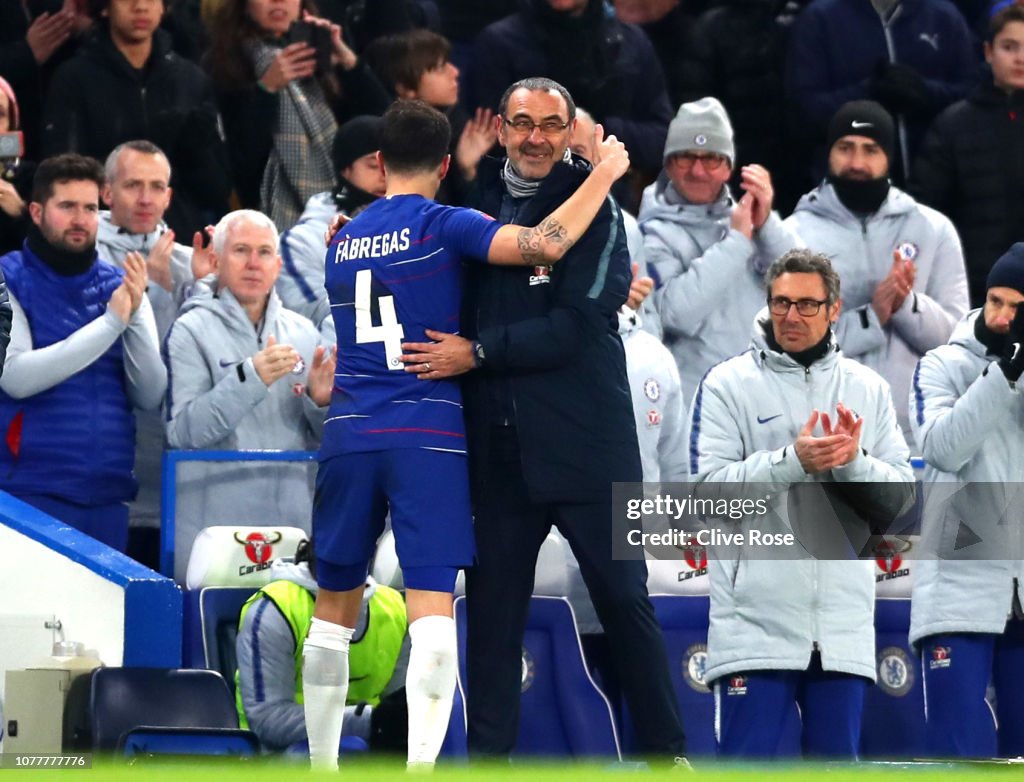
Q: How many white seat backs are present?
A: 5